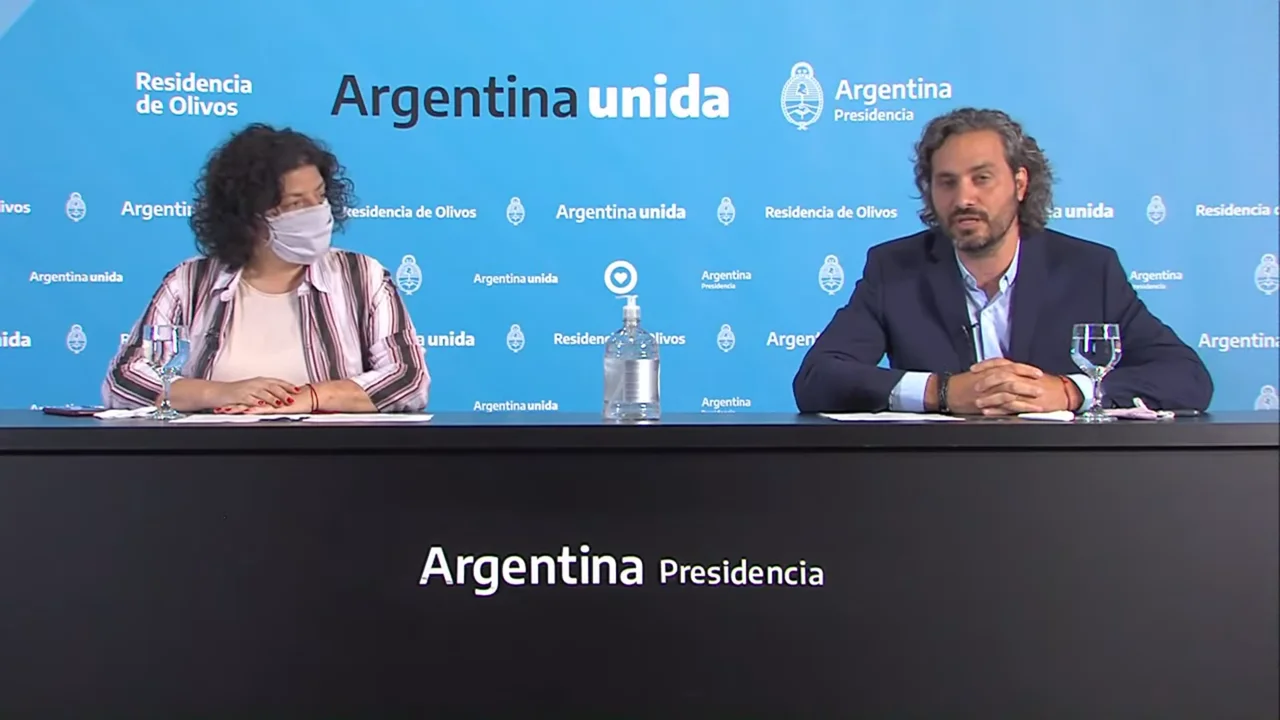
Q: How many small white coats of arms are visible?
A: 11